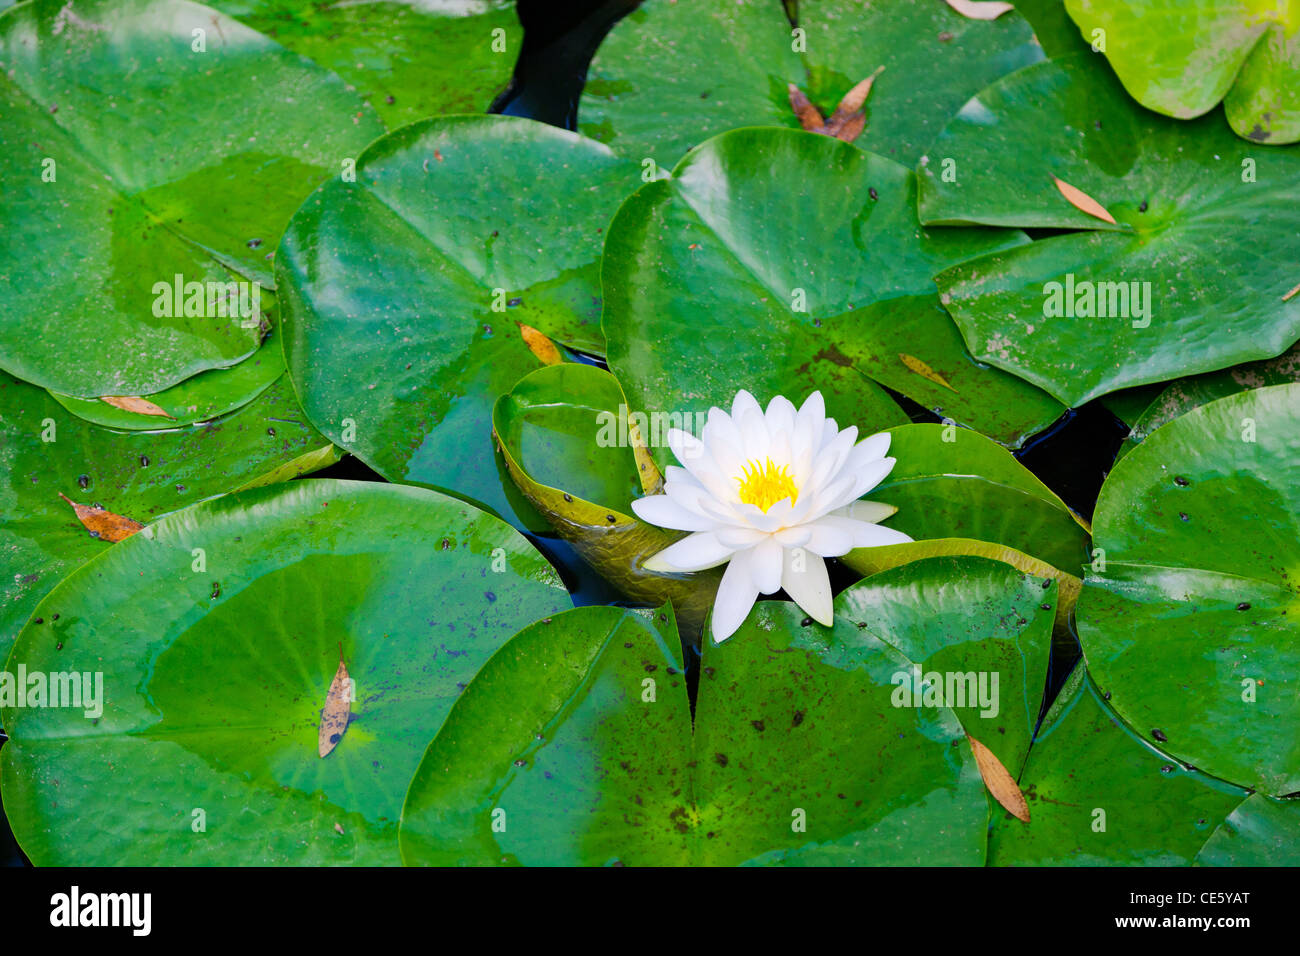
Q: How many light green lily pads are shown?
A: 1